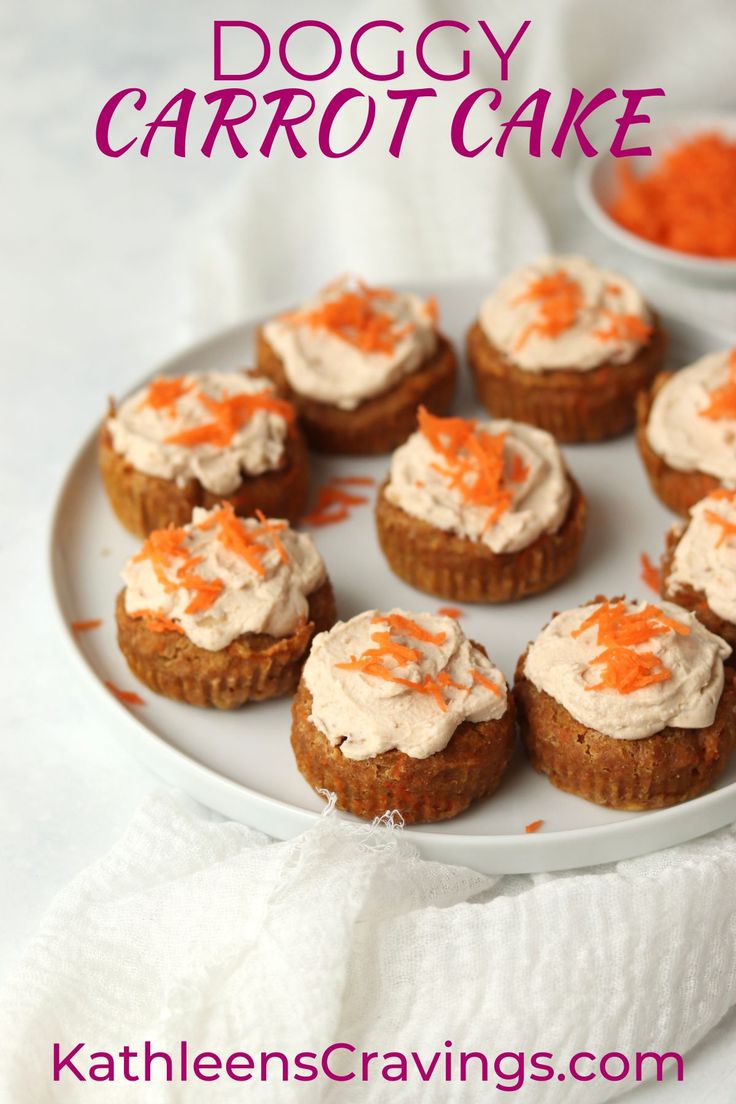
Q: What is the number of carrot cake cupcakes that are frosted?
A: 9